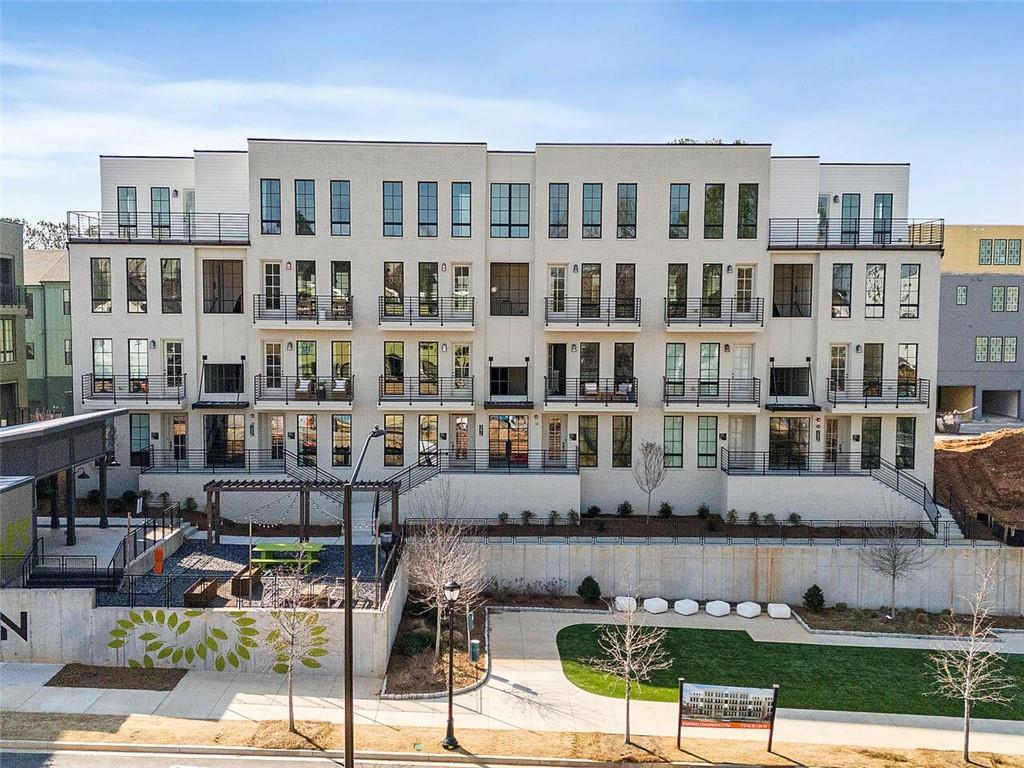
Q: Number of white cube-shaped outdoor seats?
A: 6